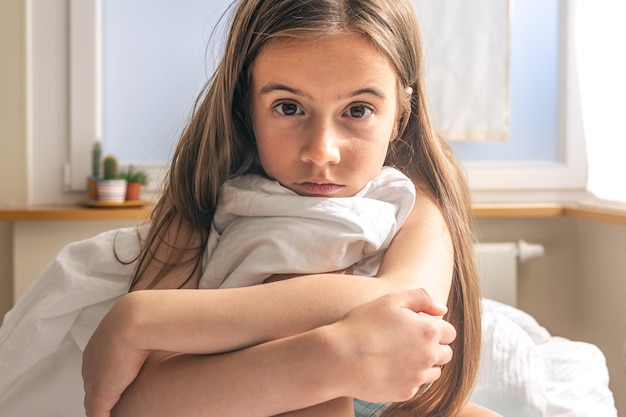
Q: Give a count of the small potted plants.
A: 3